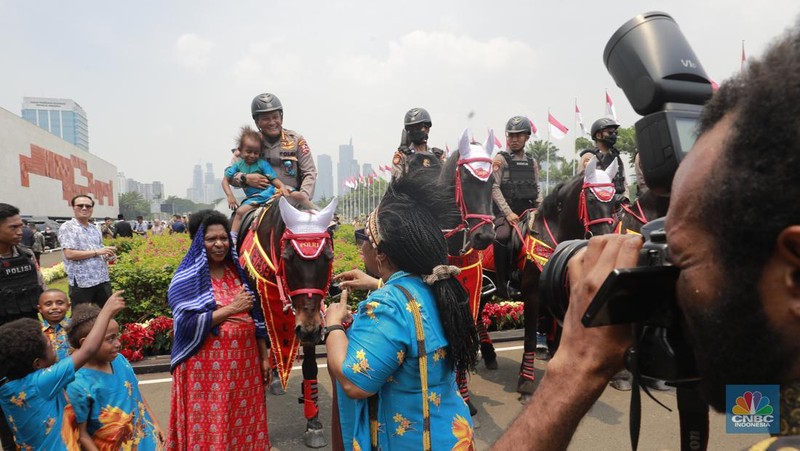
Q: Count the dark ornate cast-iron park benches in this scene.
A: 0